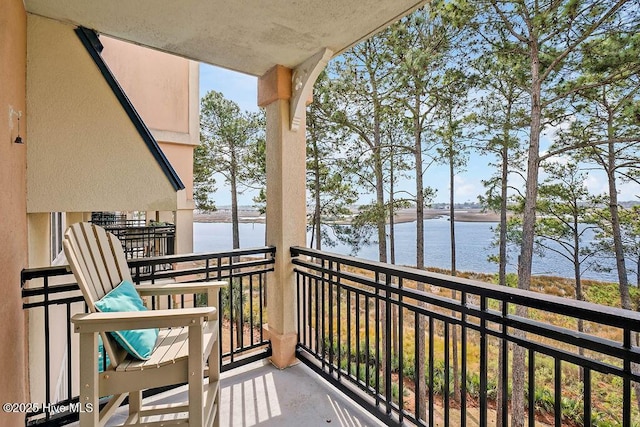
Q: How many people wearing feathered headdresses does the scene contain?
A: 0